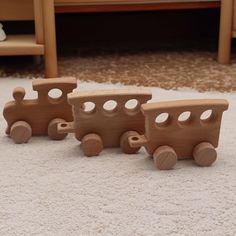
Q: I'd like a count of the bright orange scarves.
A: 0